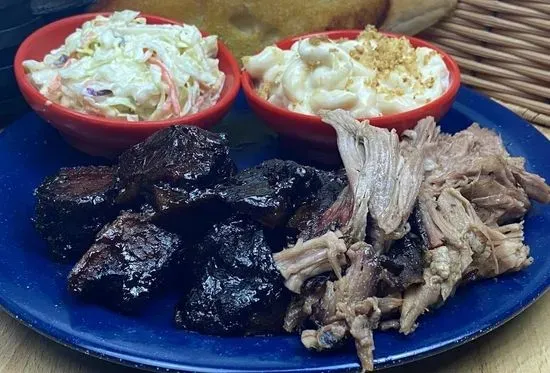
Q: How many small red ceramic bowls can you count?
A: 2